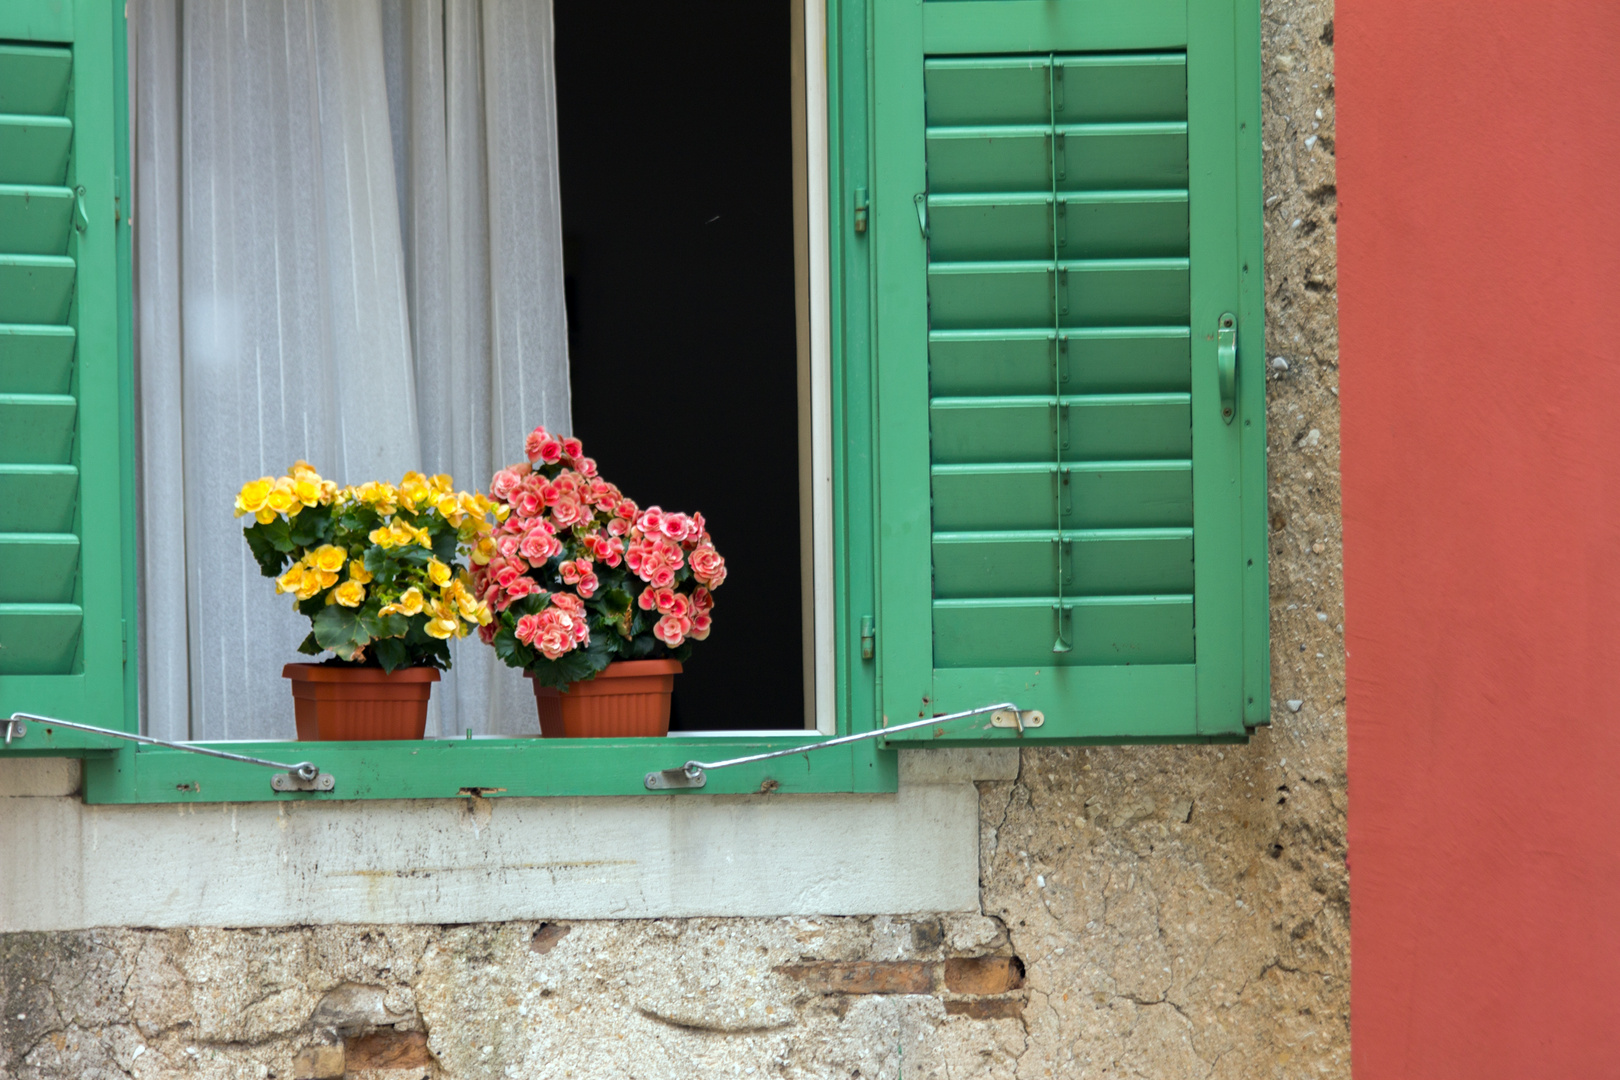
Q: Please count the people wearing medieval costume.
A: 0